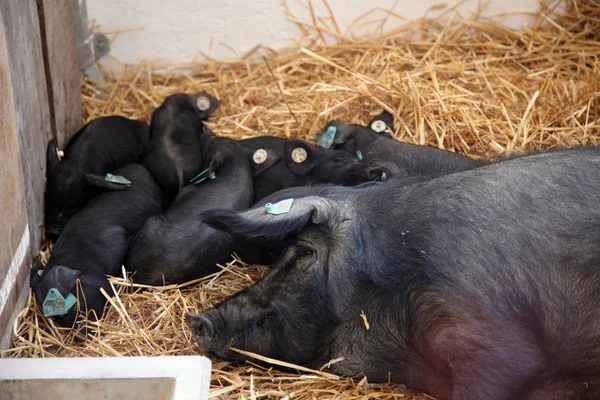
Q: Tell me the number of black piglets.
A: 6